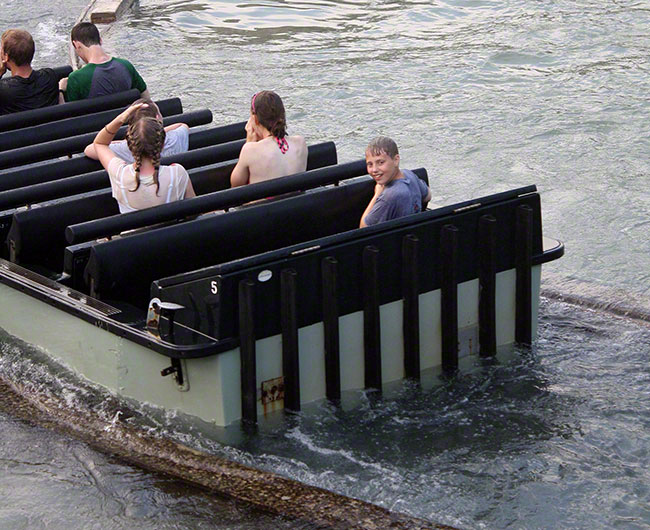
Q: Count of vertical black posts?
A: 8